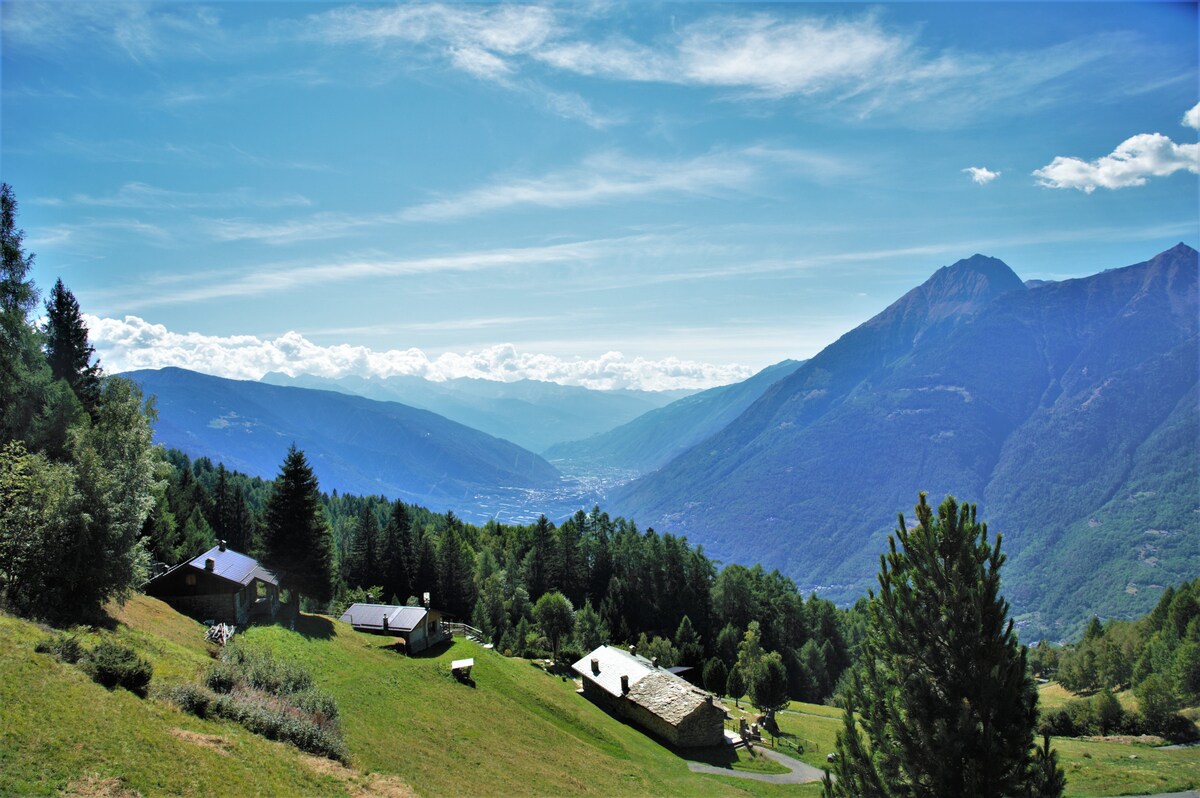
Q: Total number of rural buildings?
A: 3